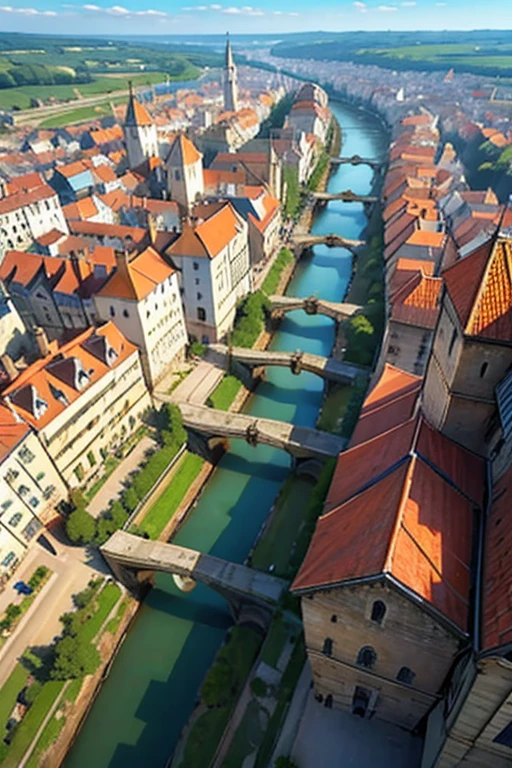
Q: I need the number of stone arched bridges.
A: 7